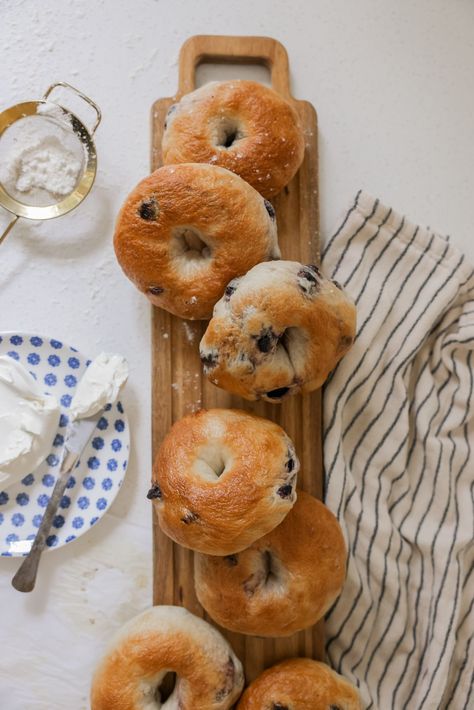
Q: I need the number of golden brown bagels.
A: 7